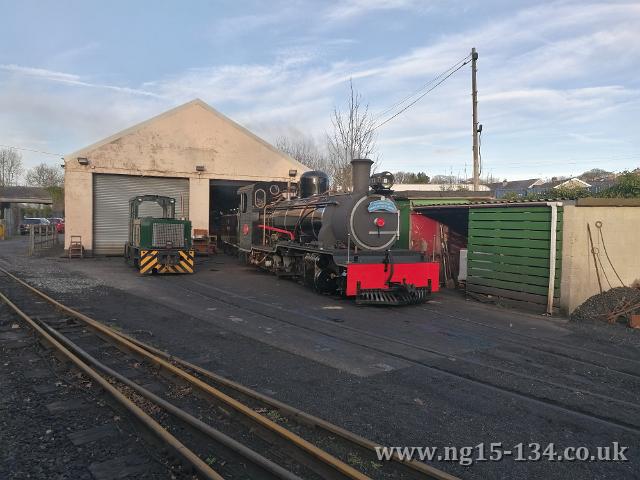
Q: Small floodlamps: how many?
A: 3